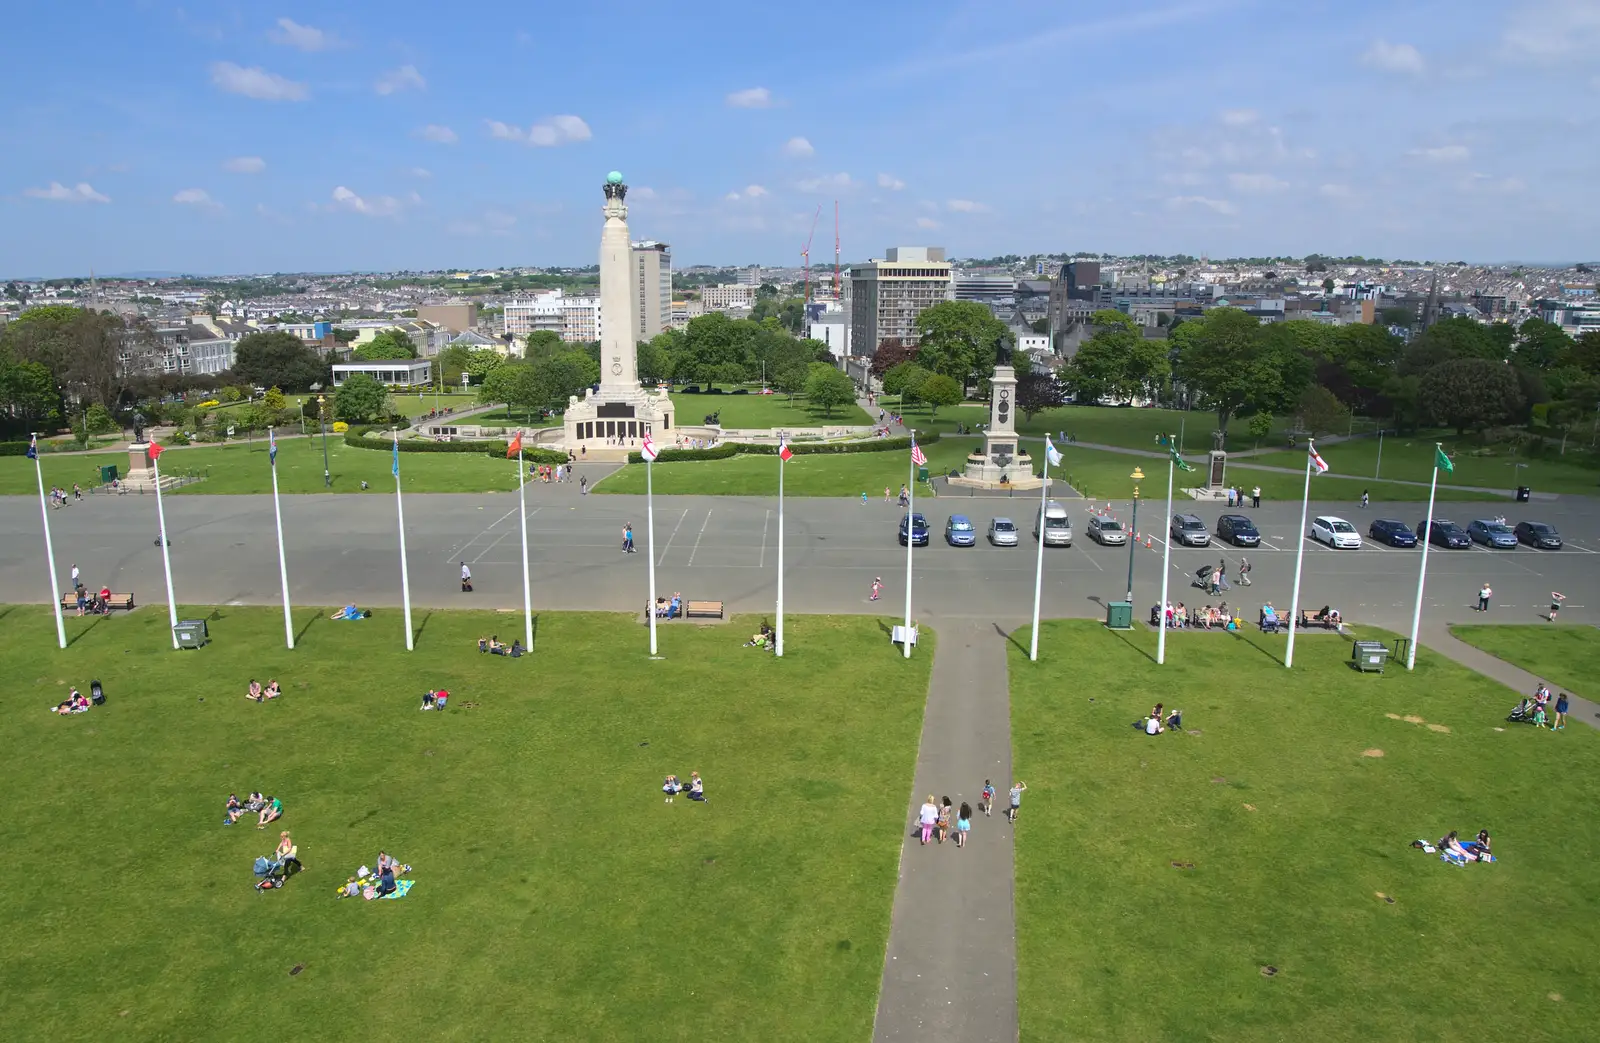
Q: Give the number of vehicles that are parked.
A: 12